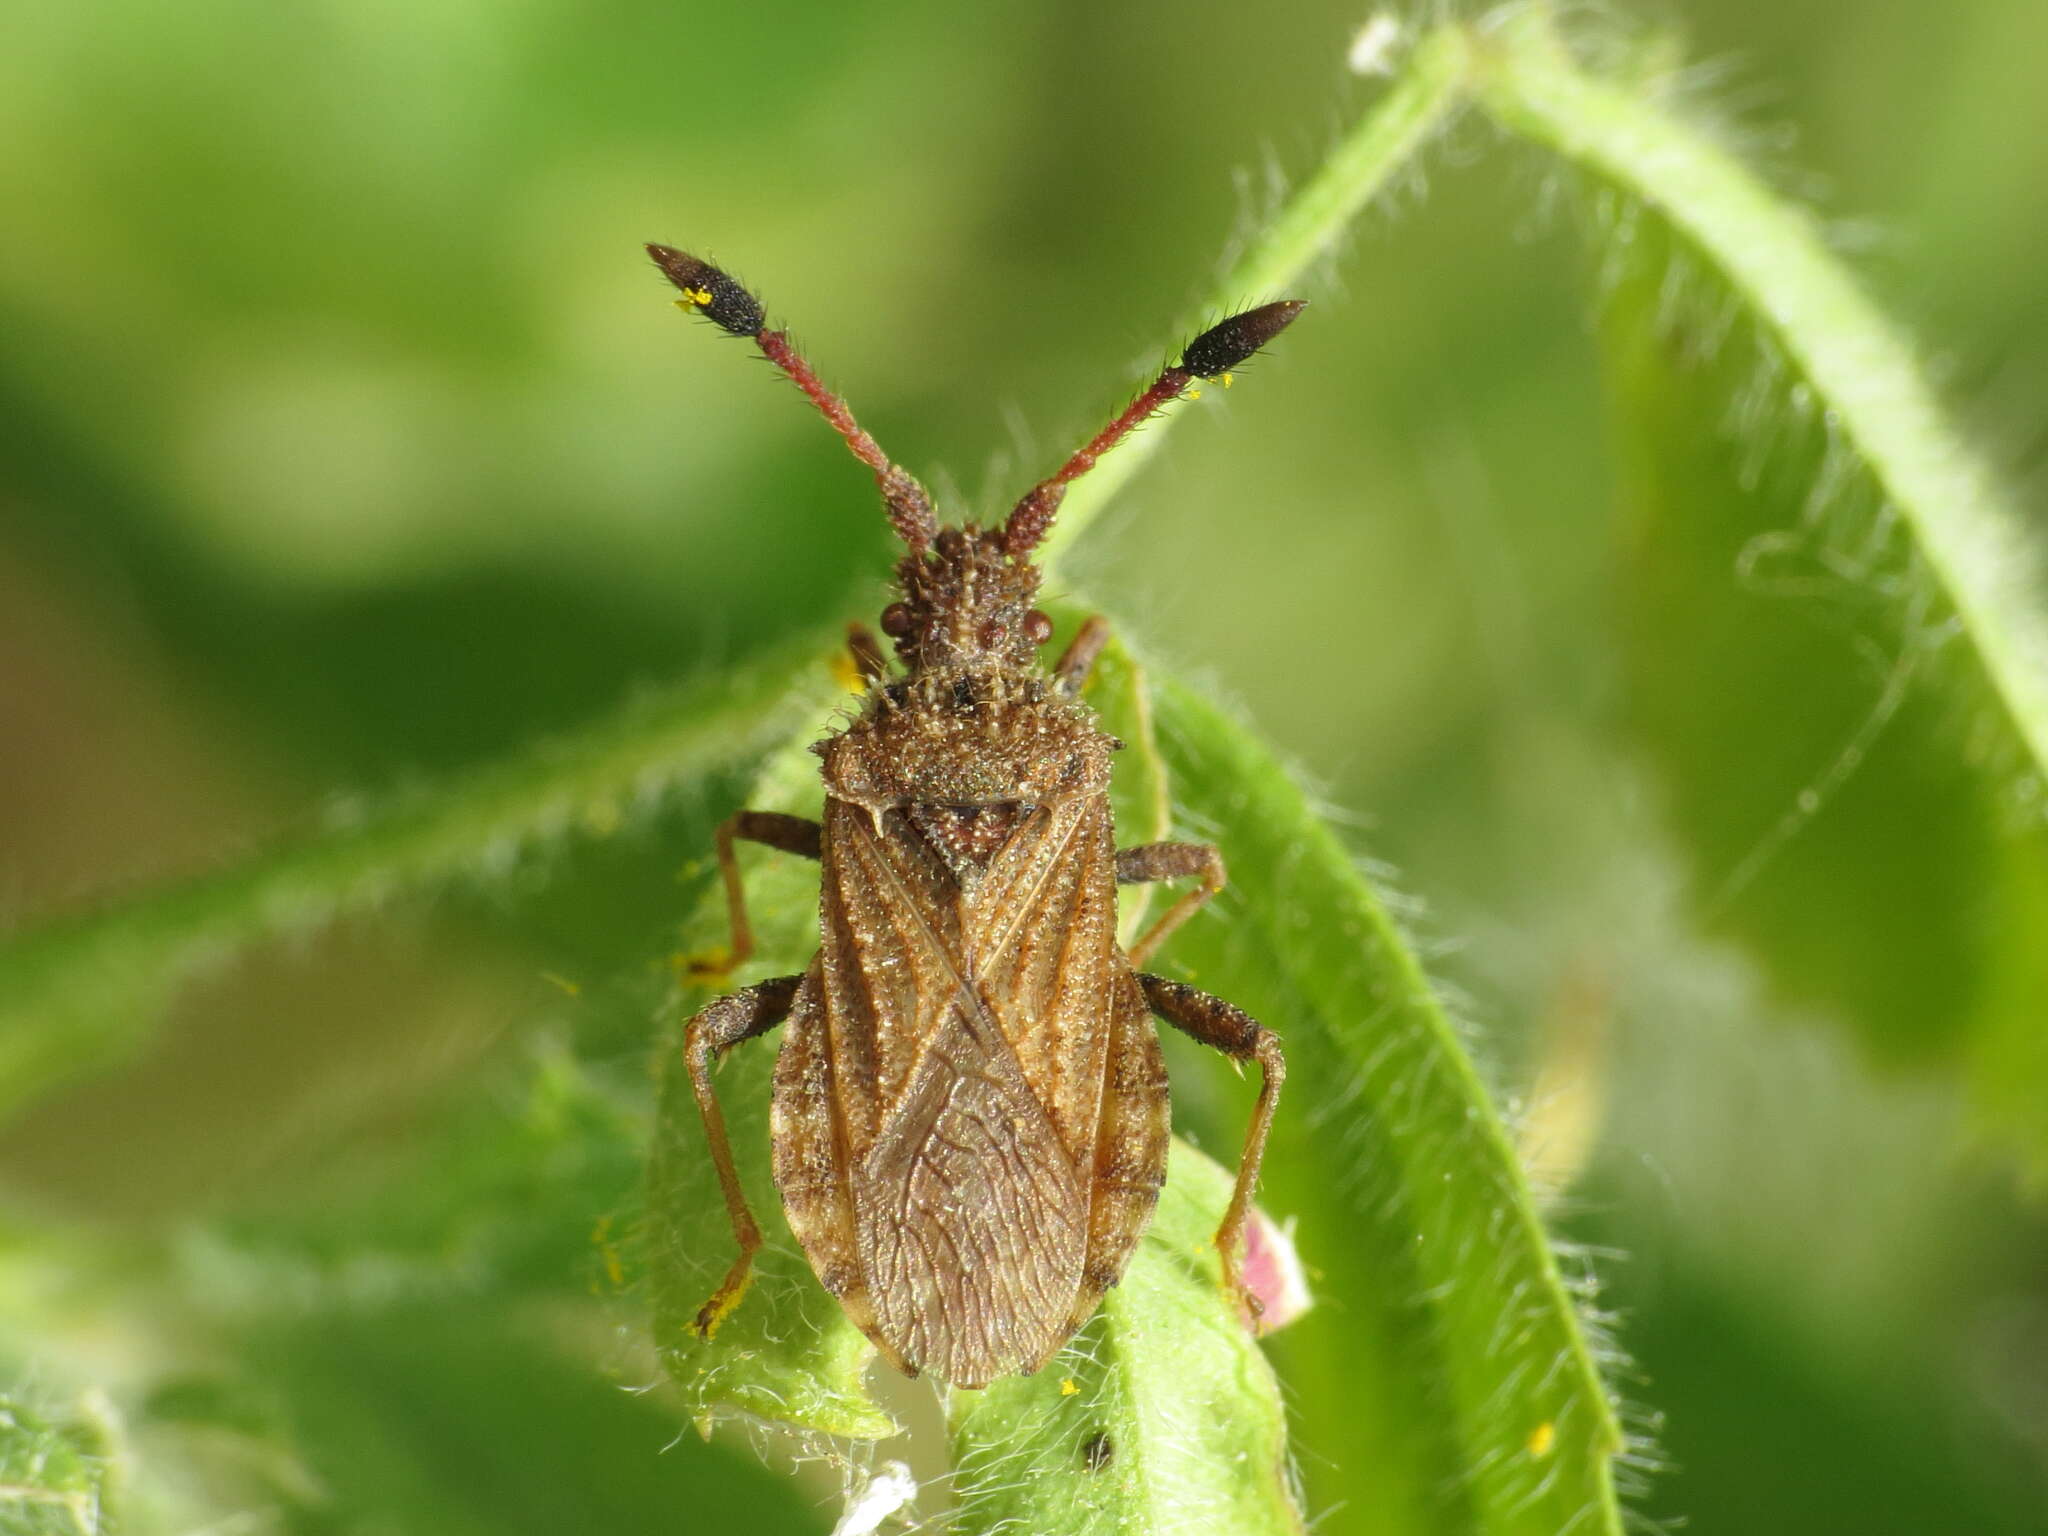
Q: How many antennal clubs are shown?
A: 2